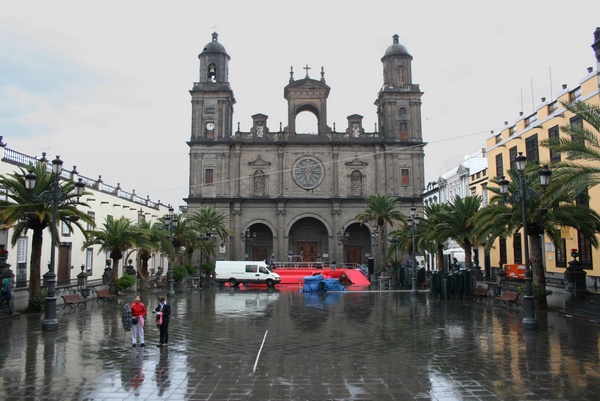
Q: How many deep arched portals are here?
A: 3